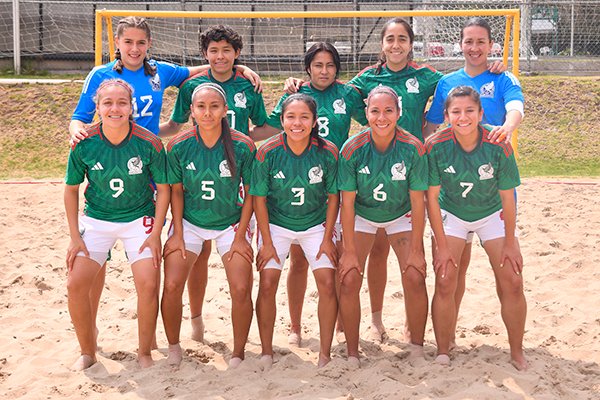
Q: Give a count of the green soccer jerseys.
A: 8